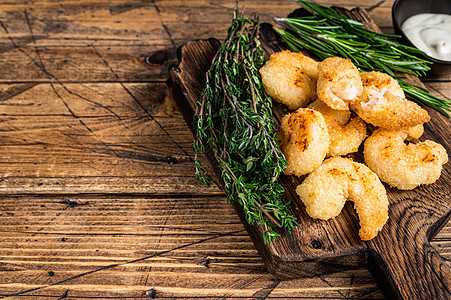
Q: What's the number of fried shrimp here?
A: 7